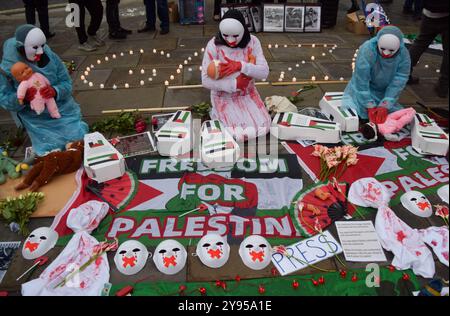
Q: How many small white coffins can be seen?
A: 6